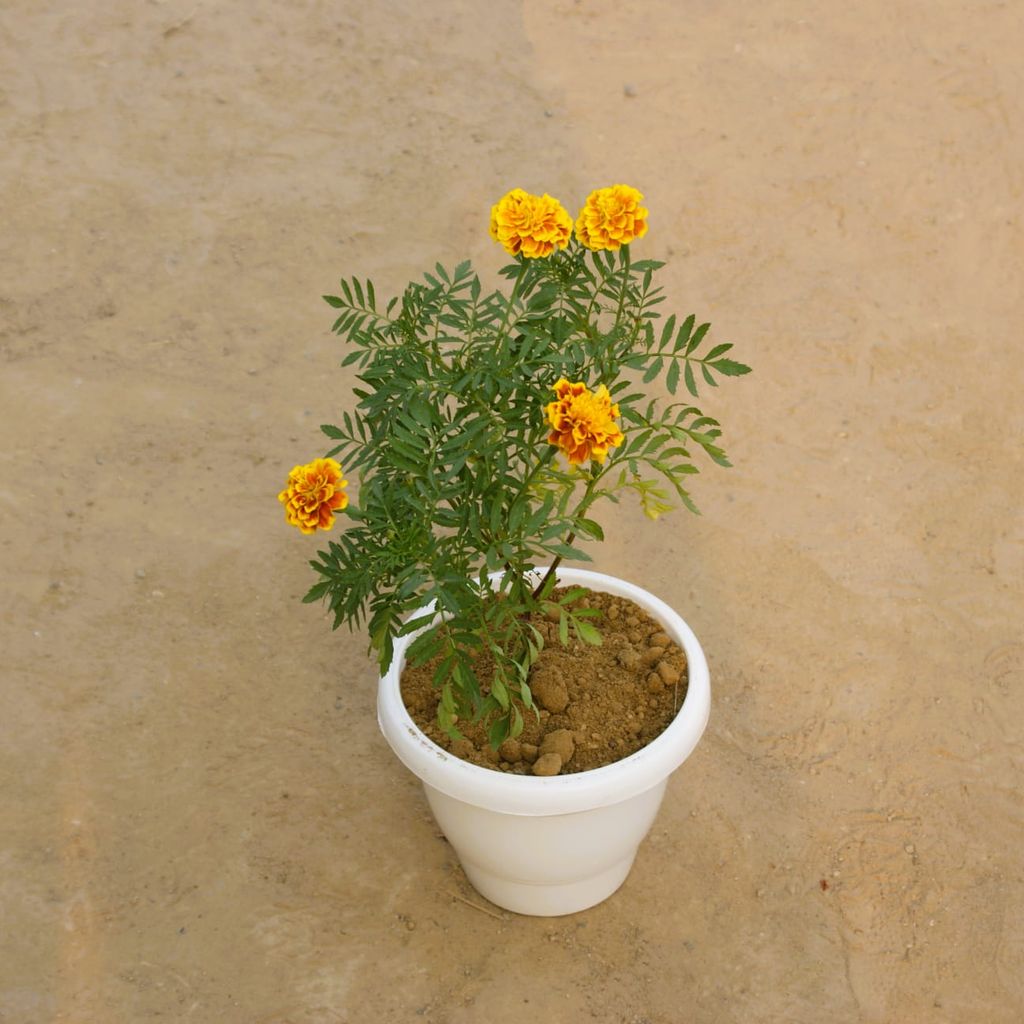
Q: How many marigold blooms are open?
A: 4